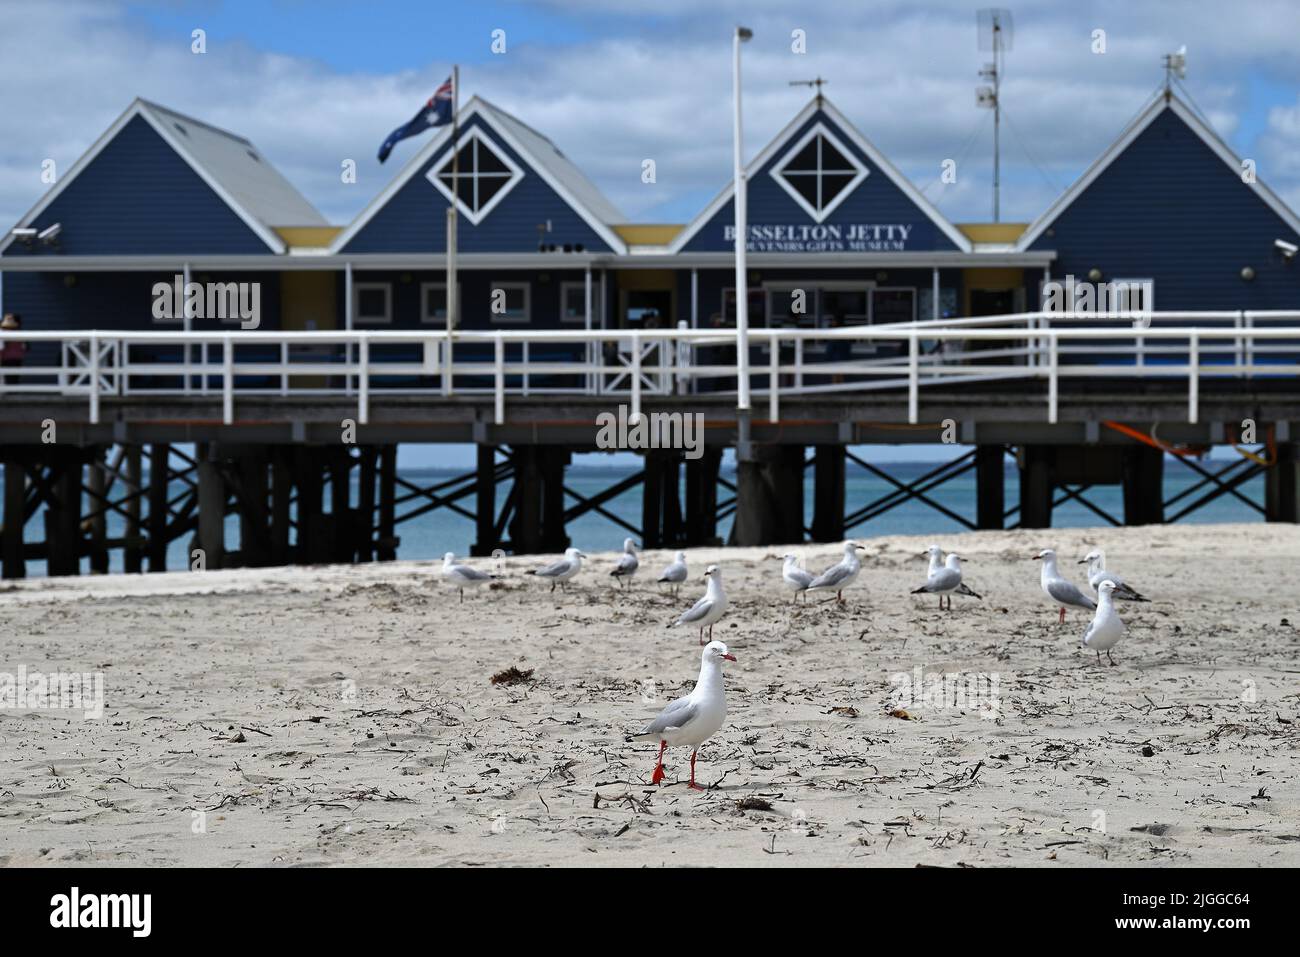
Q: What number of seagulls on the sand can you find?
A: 13